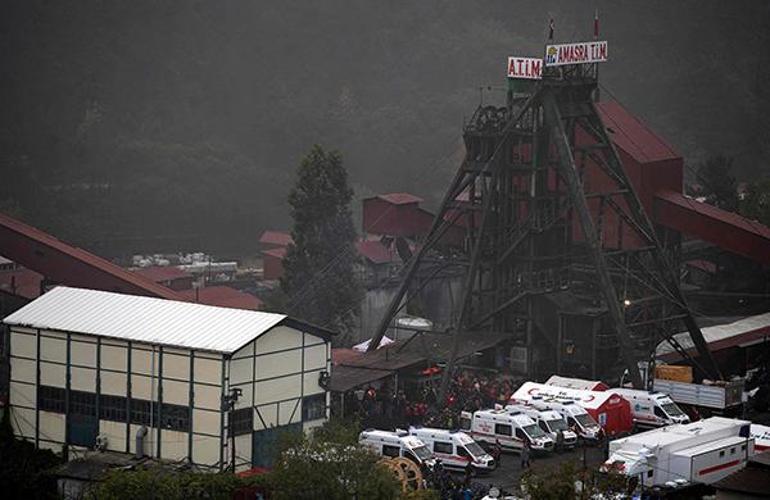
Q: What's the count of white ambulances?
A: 6